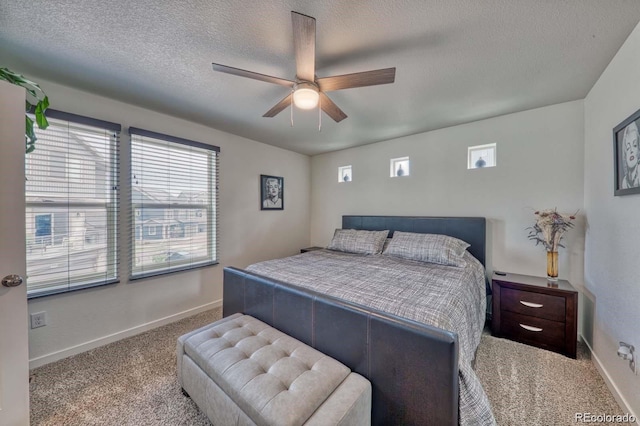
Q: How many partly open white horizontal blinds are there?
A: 2